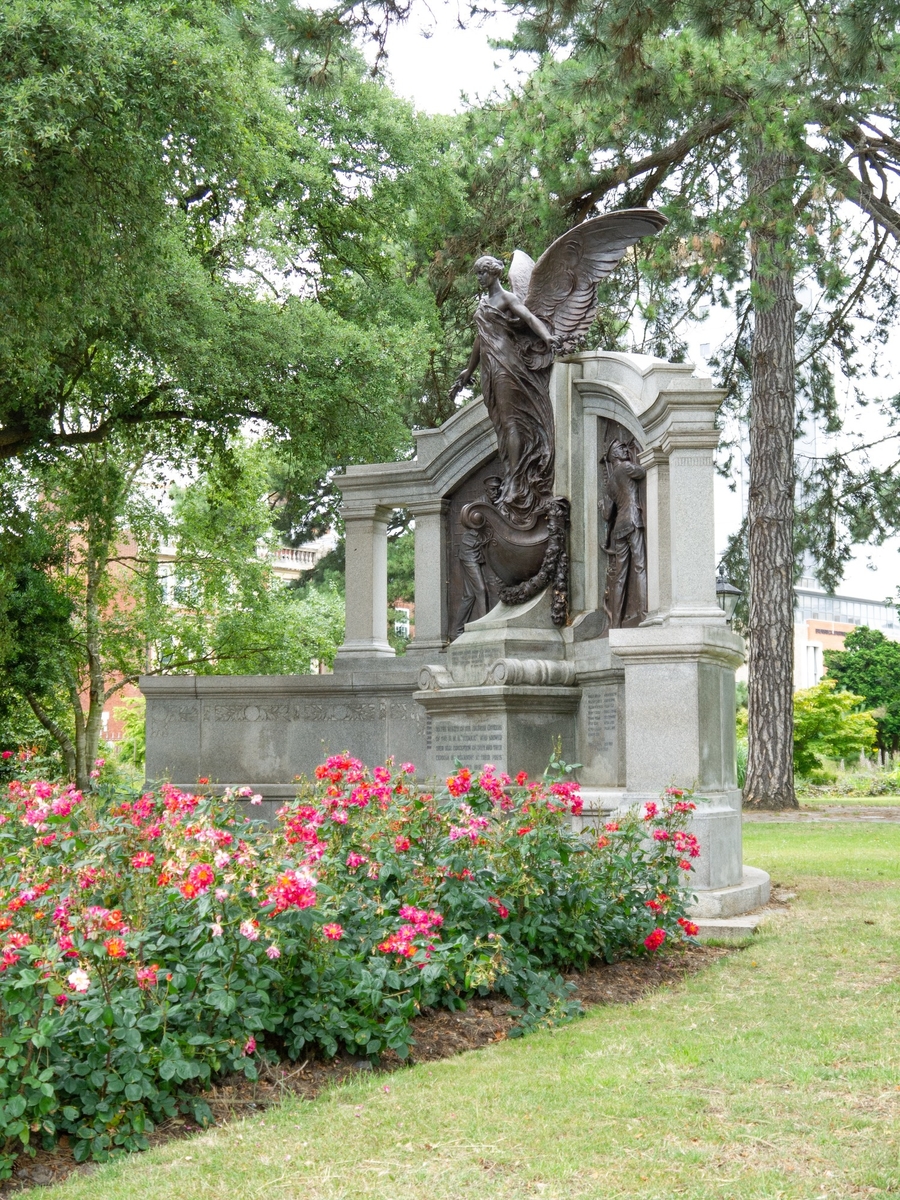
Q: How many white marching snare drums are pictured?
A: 0